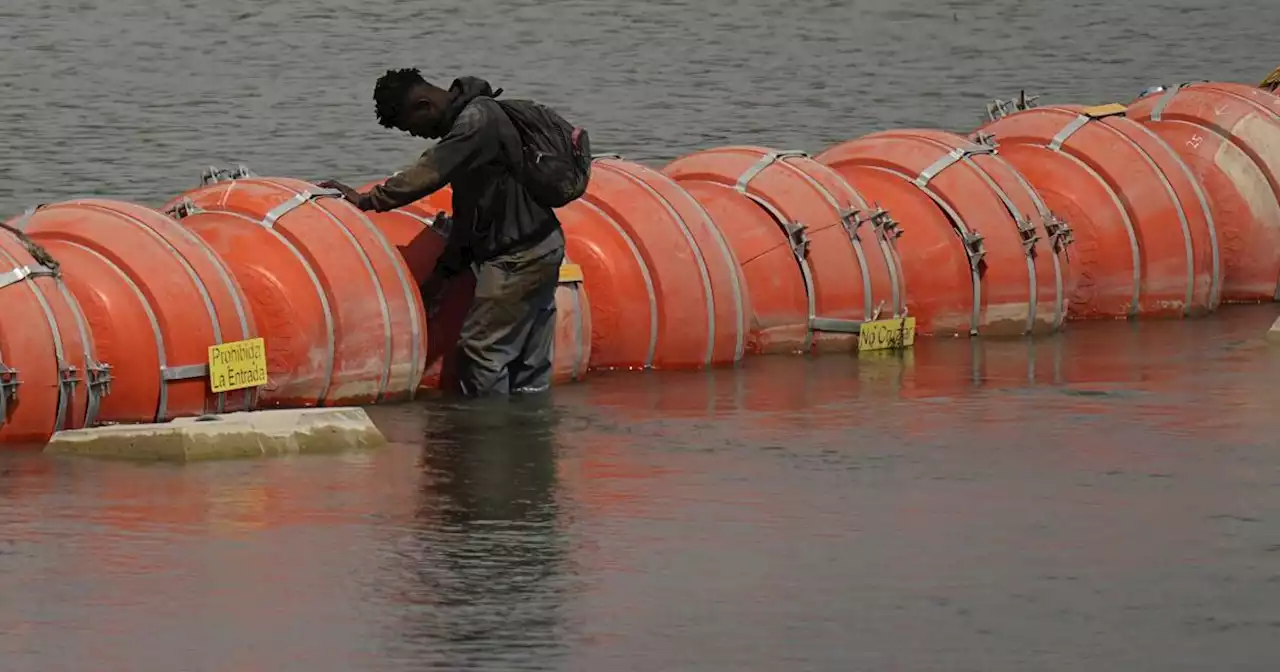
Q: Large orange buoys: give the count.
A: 9